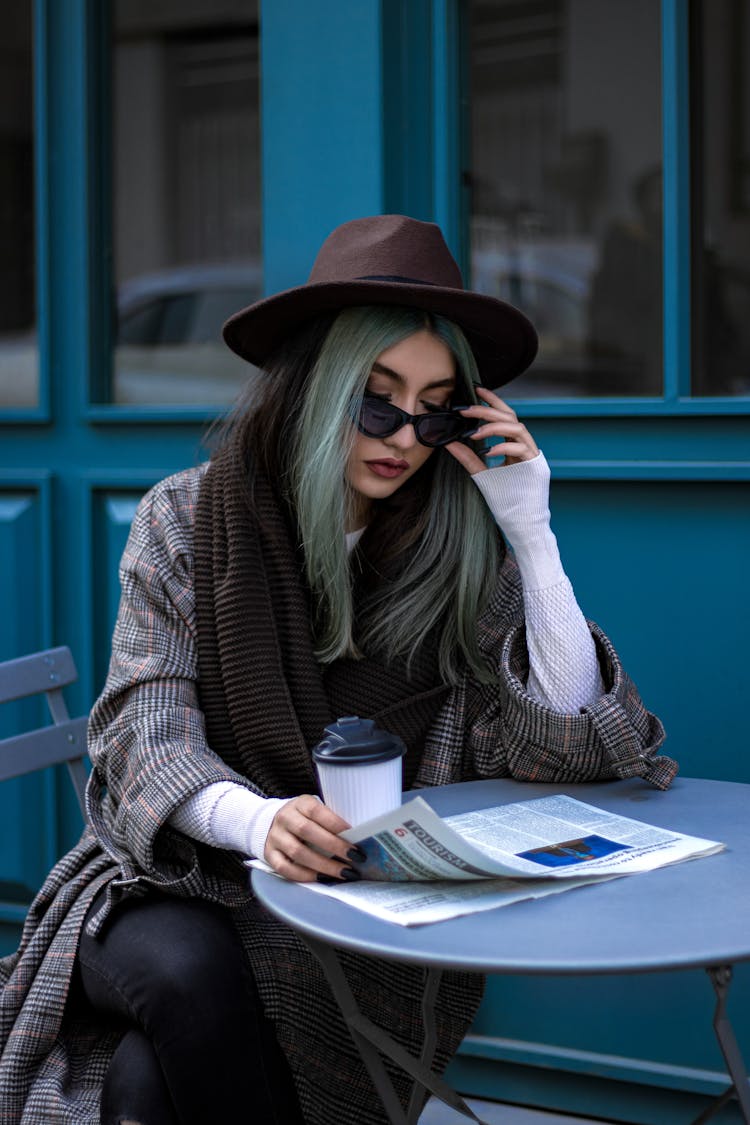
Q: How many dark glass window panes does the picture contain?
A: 4